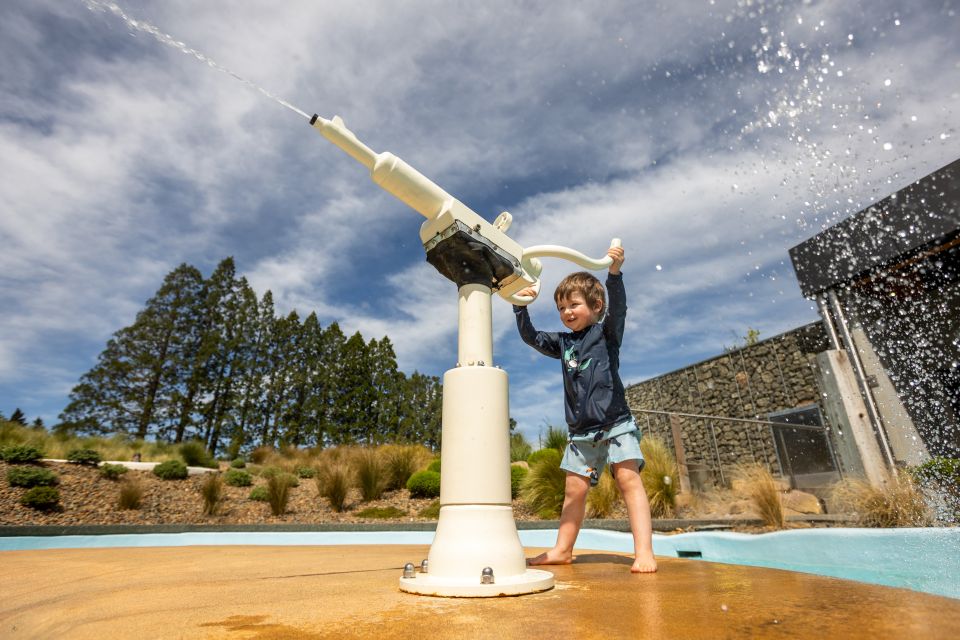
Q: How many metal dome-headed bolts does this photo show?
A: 3